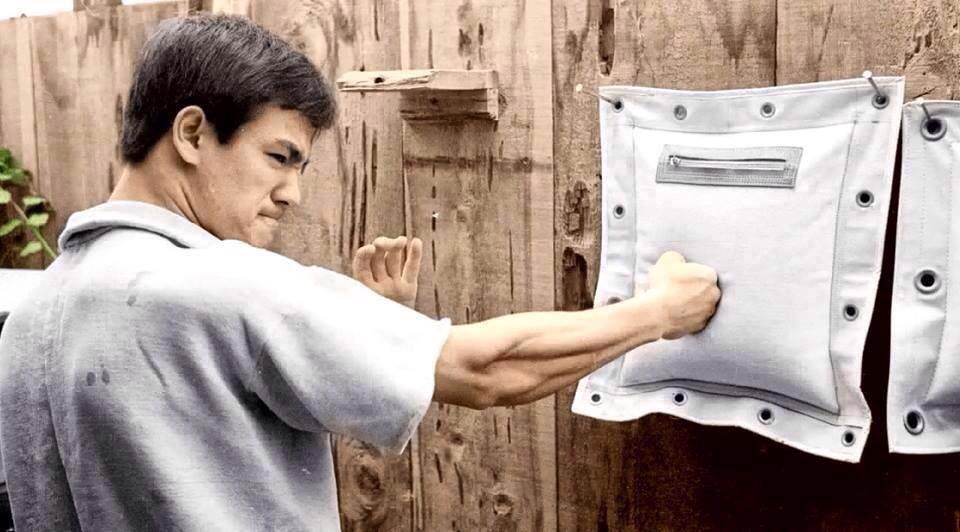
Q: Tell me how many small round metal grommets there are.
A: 15